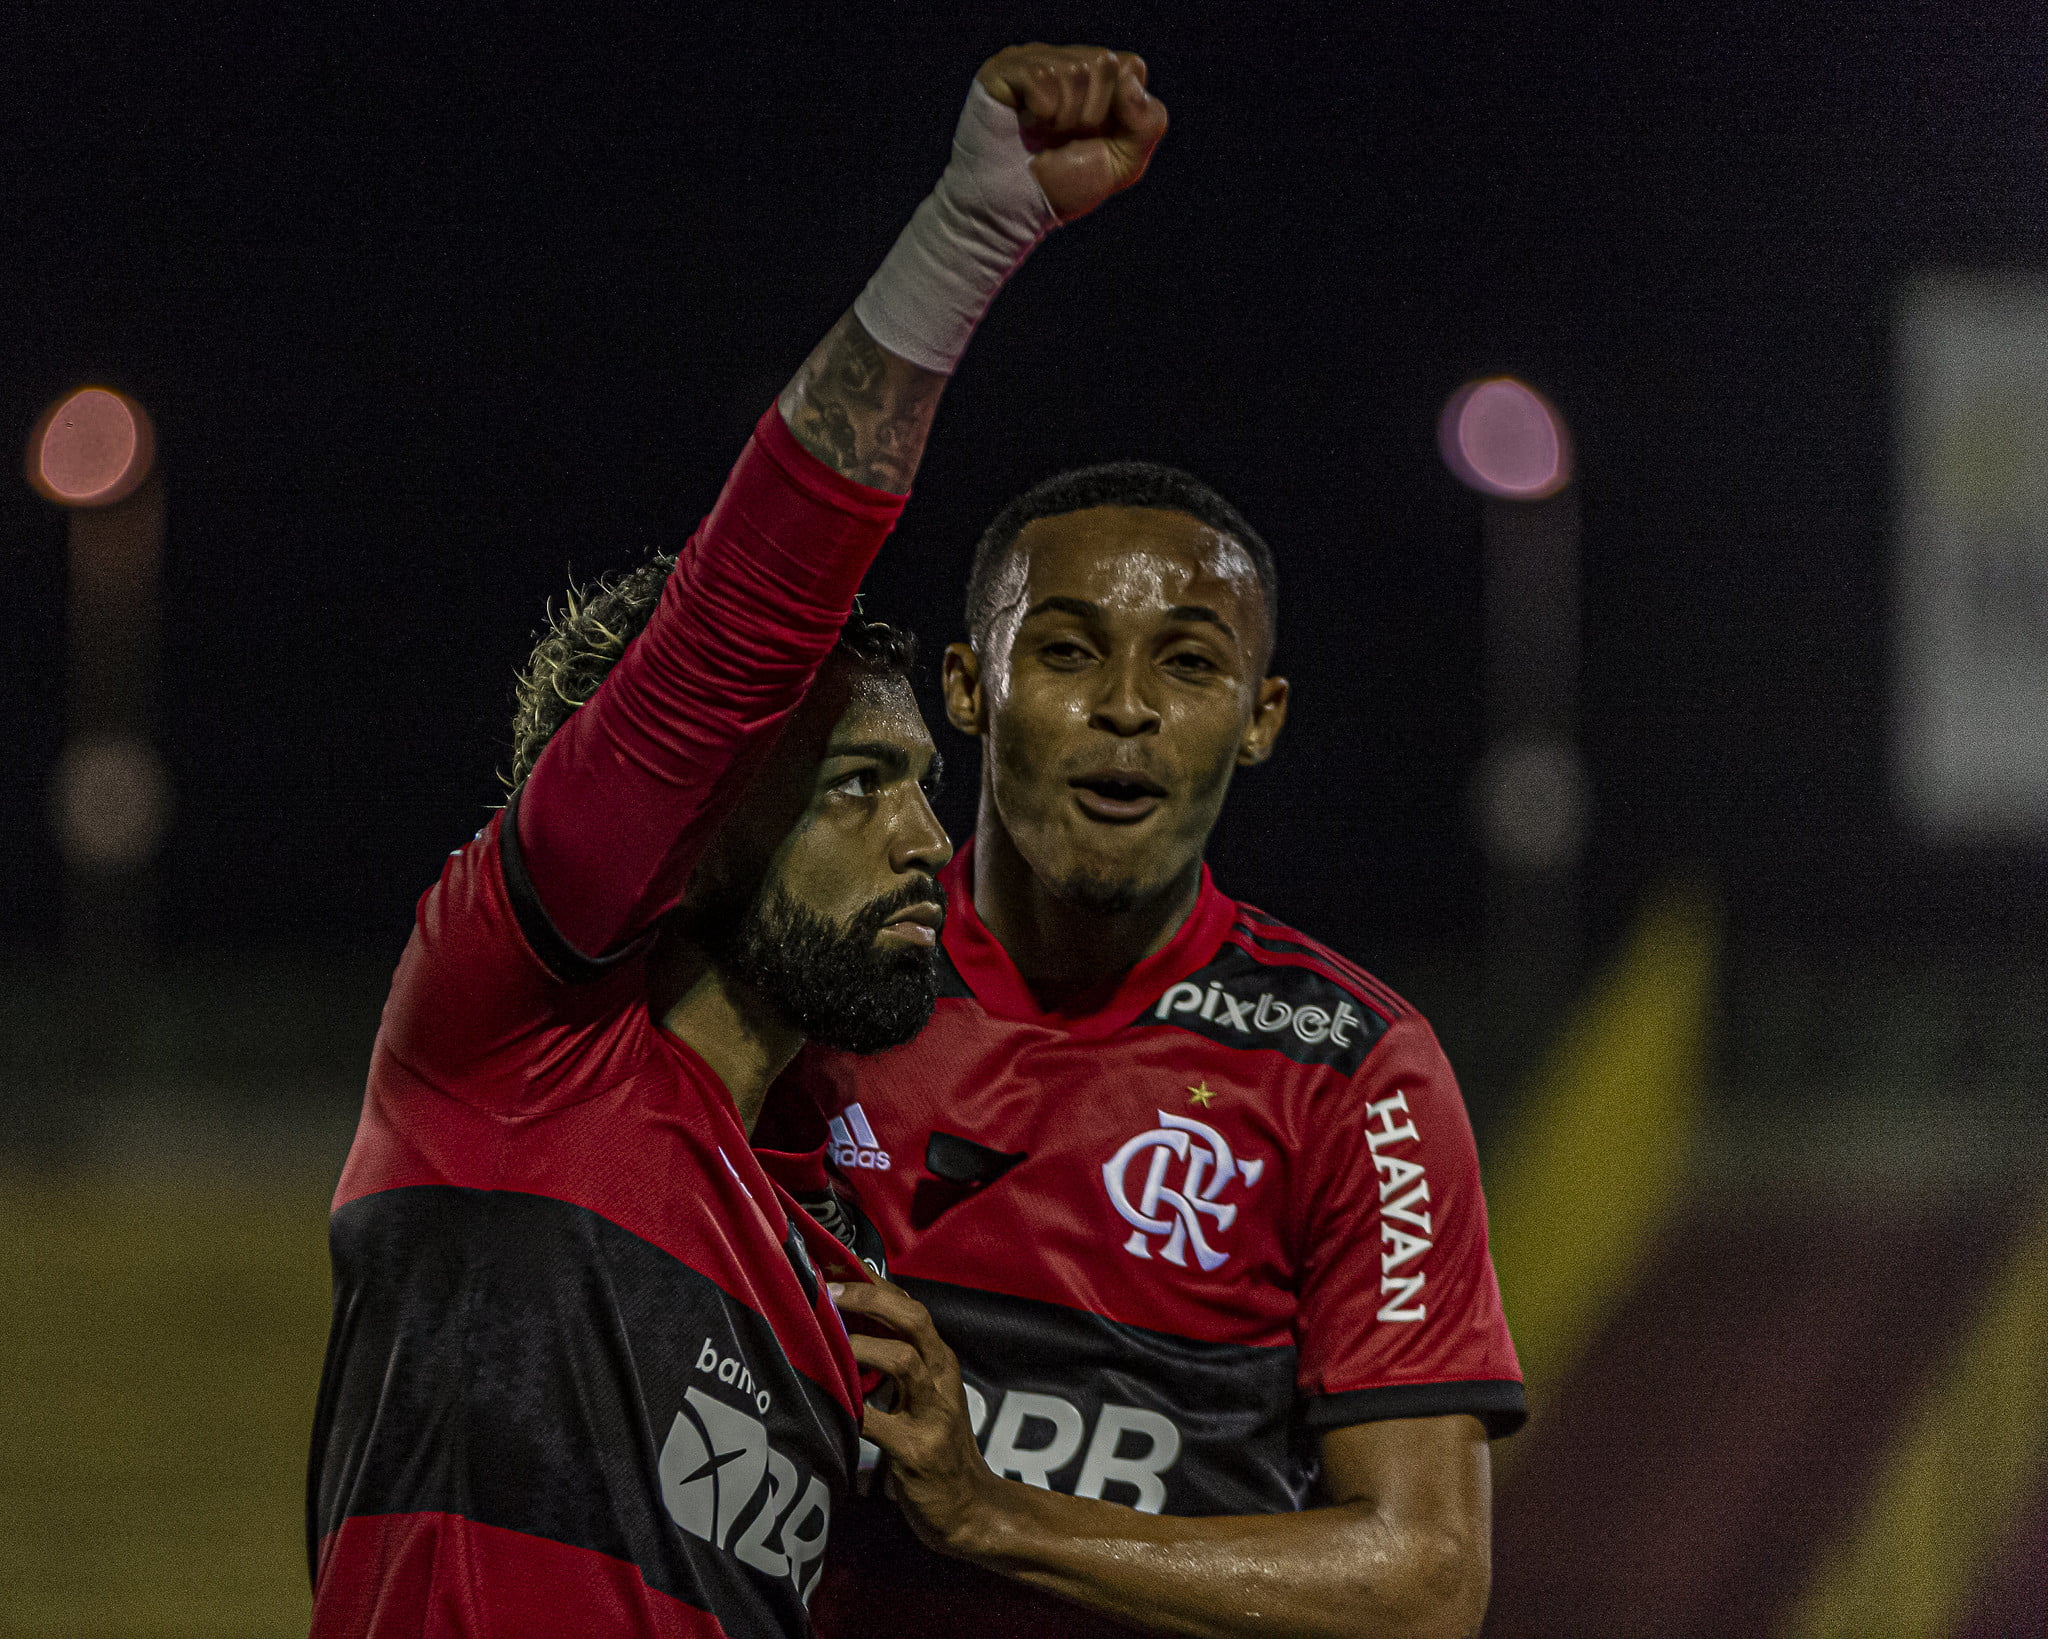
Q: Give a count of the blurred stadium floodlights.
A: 2